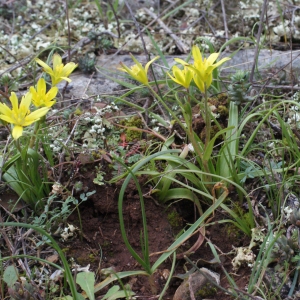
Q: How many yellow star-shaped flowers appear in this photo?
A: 6